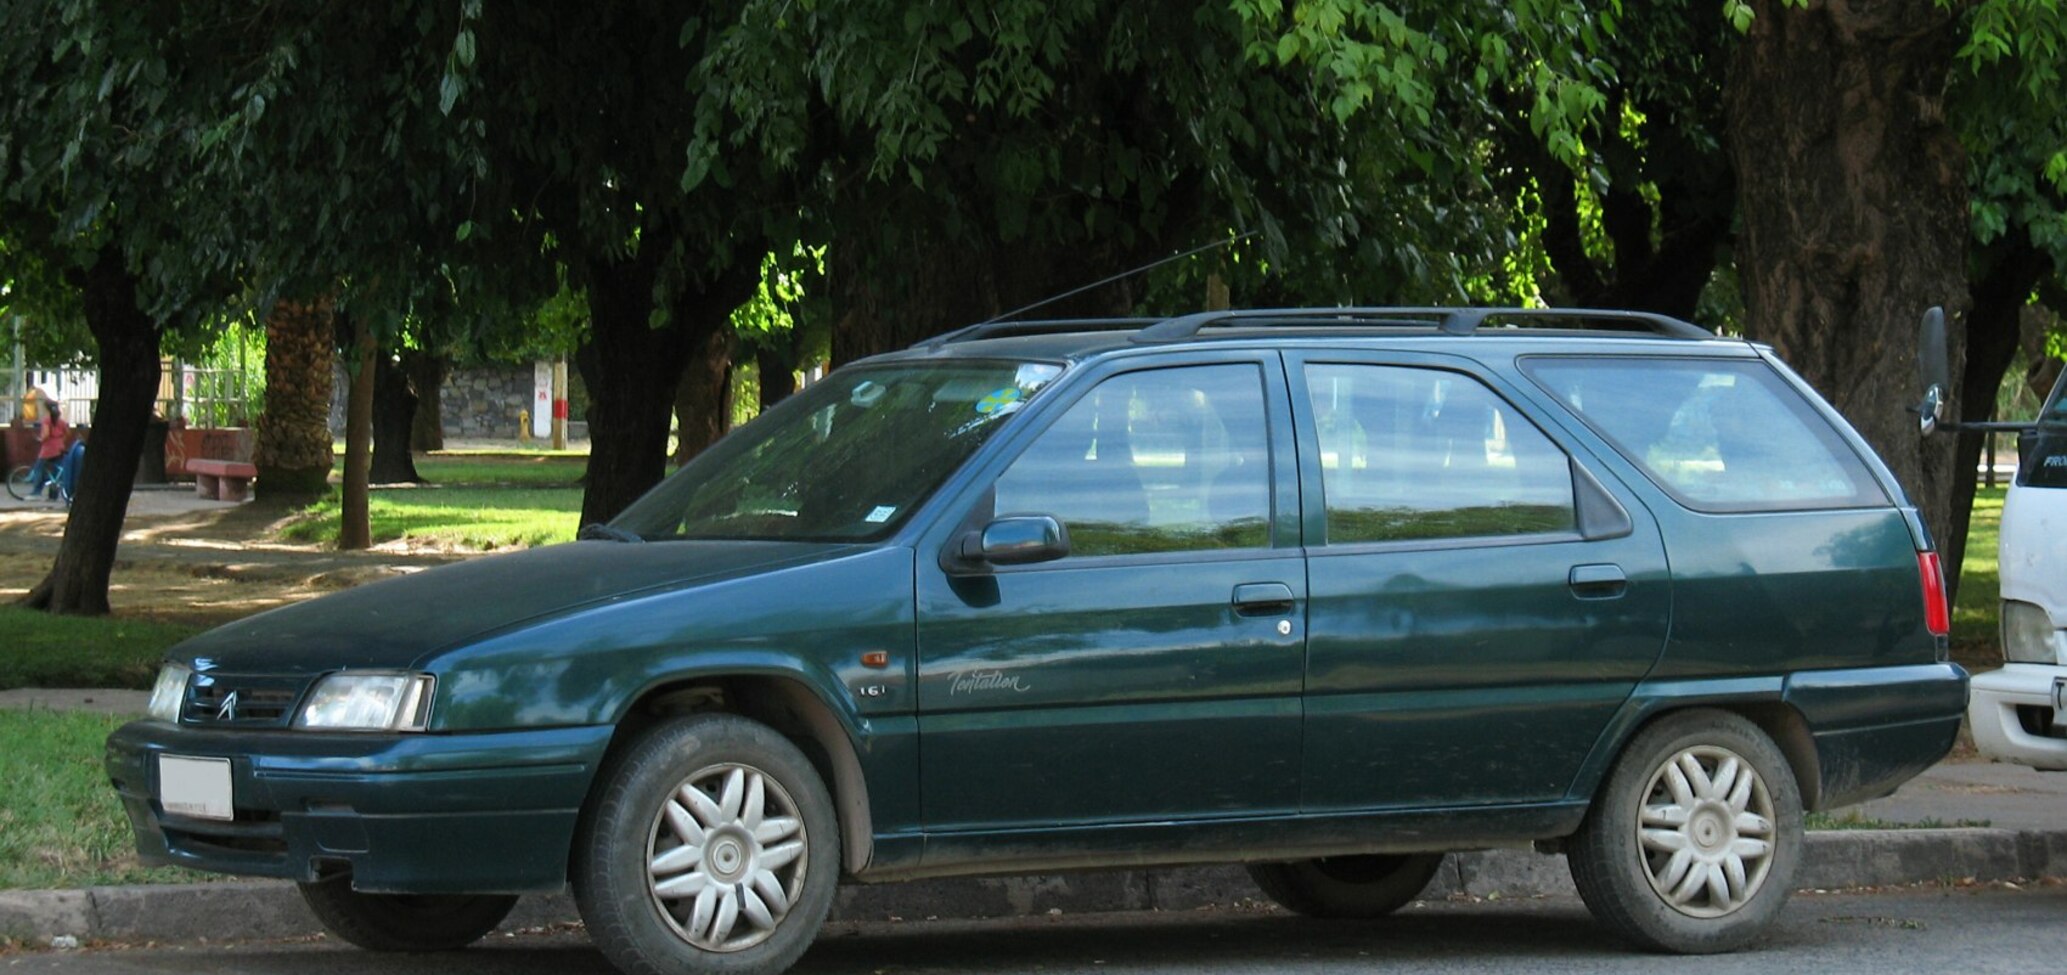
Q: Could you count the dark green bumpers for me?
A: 2